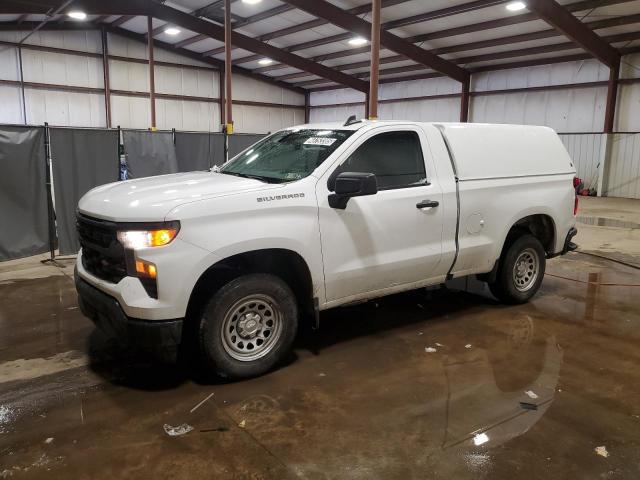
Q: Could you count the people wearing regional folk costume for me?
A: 0